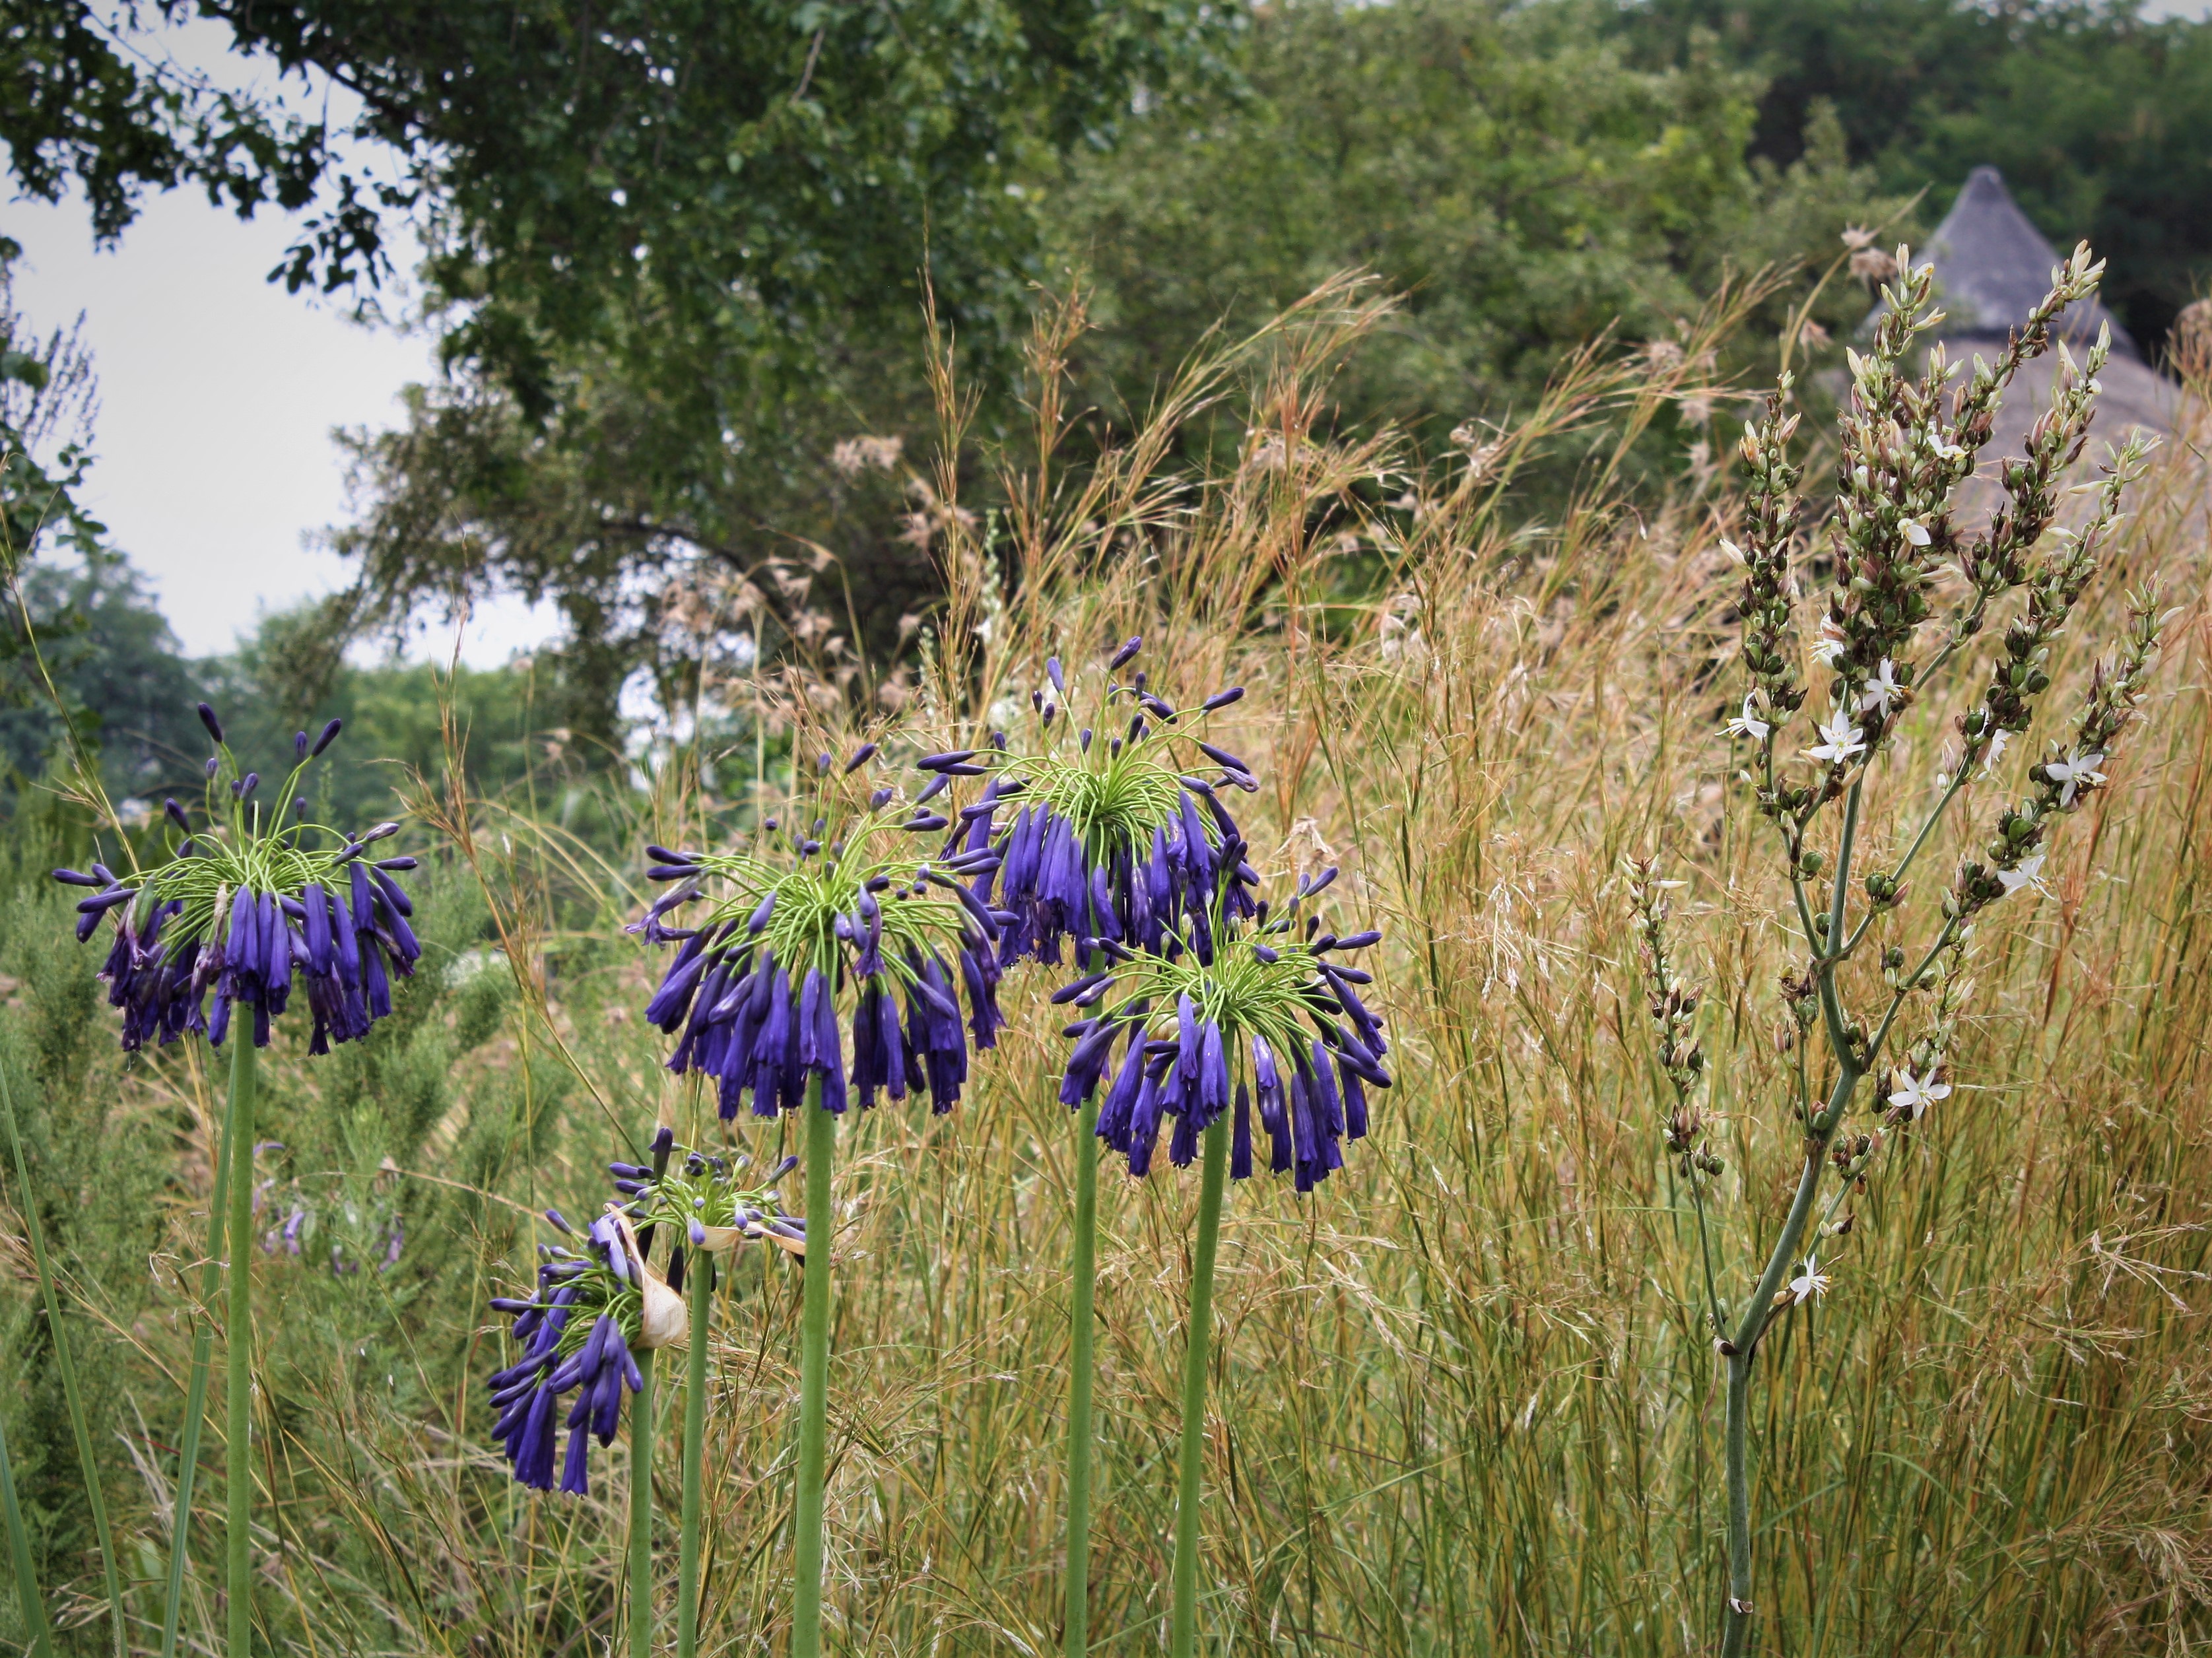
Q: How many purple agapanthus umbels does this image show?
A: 6